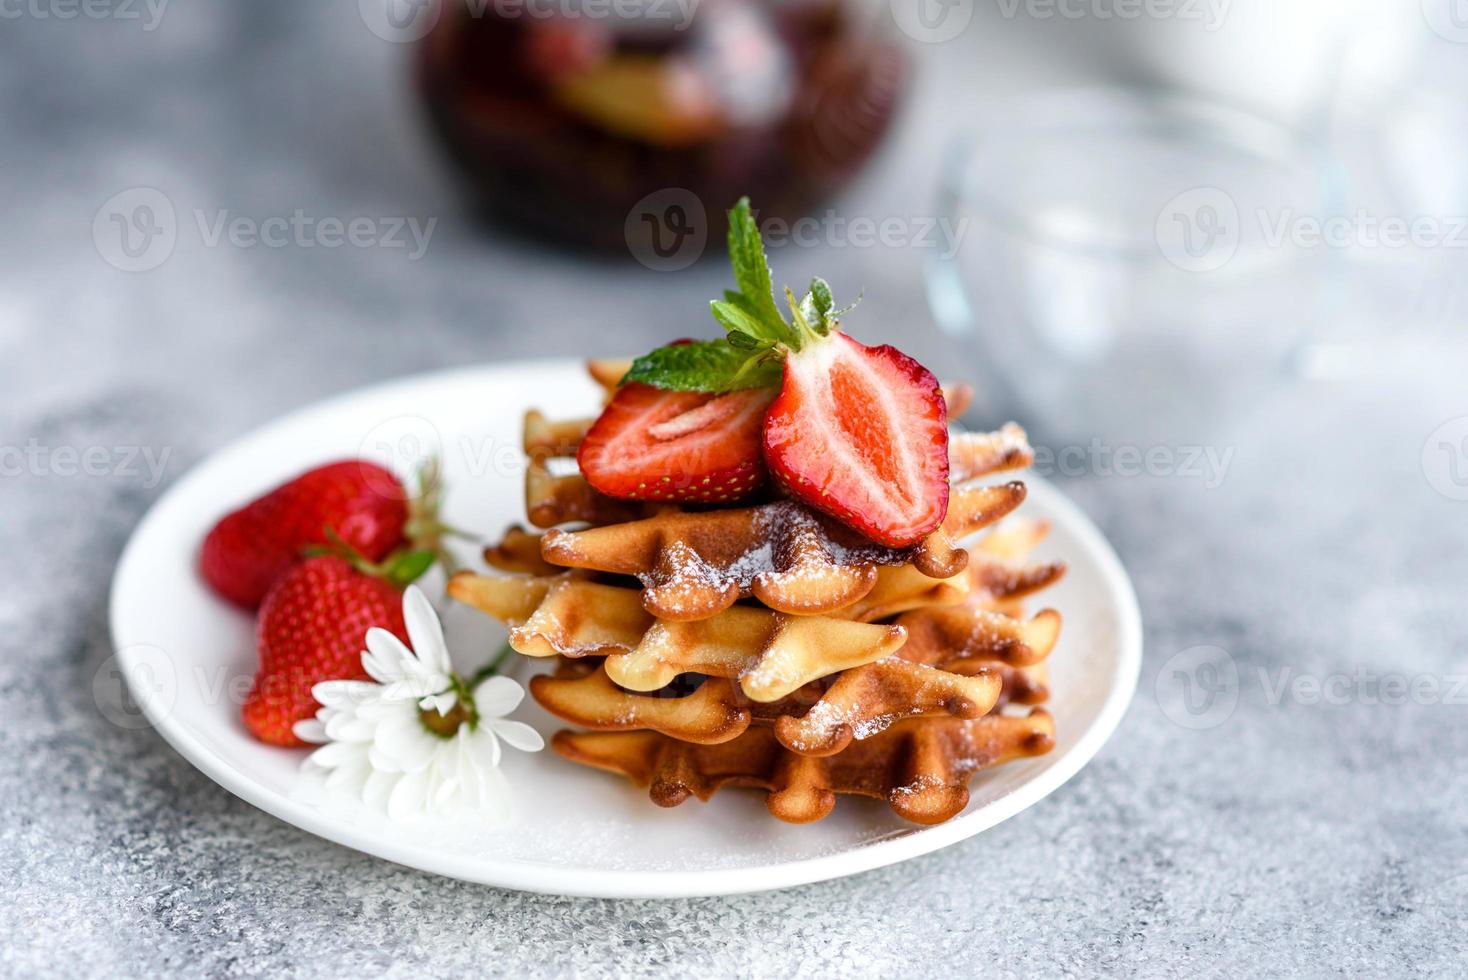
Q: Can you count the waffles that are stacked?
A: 4